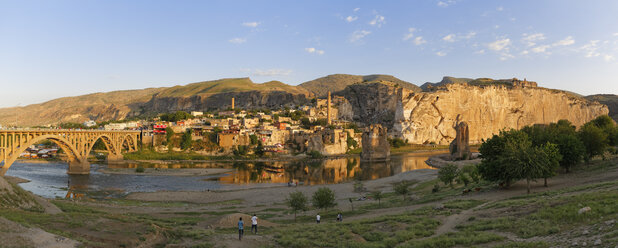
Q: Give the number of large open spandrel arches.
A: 3